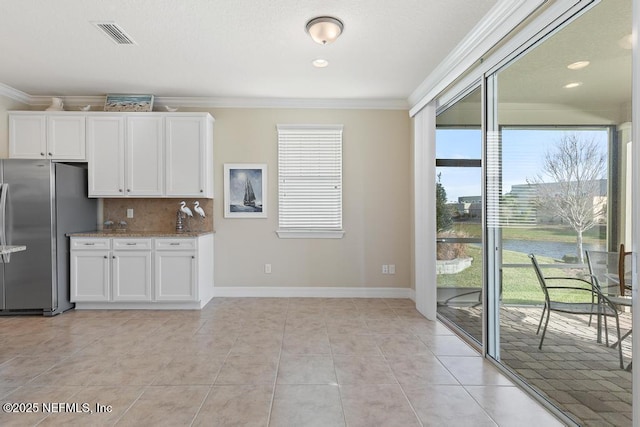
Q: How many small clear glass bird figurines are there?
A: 2